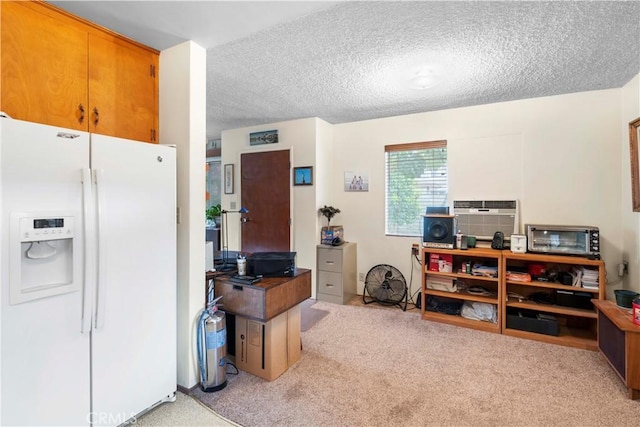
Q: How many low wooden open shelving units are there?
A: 2